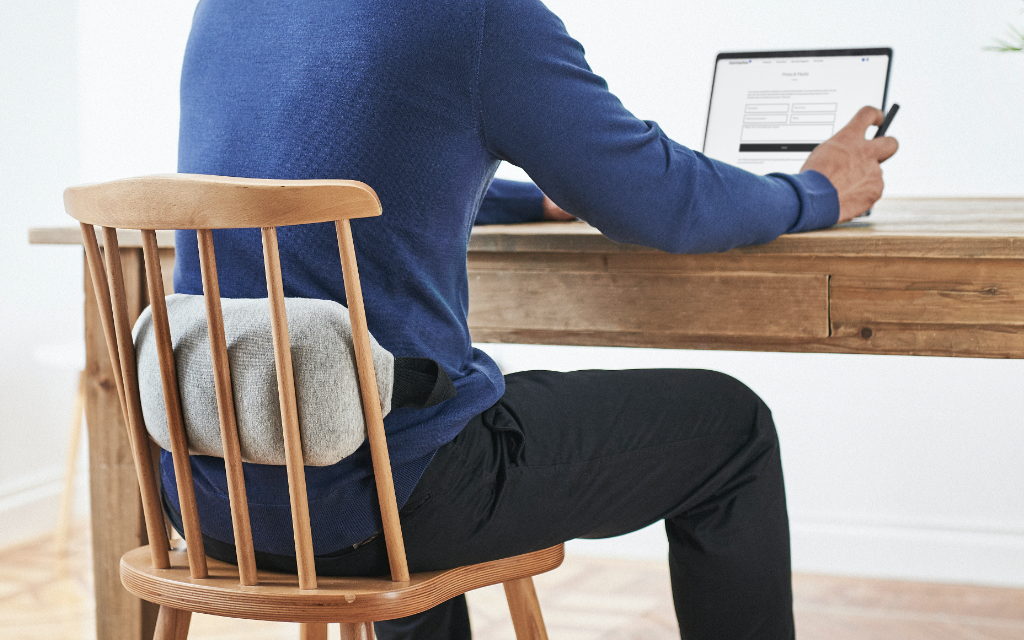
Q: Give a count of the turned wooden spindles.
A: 6